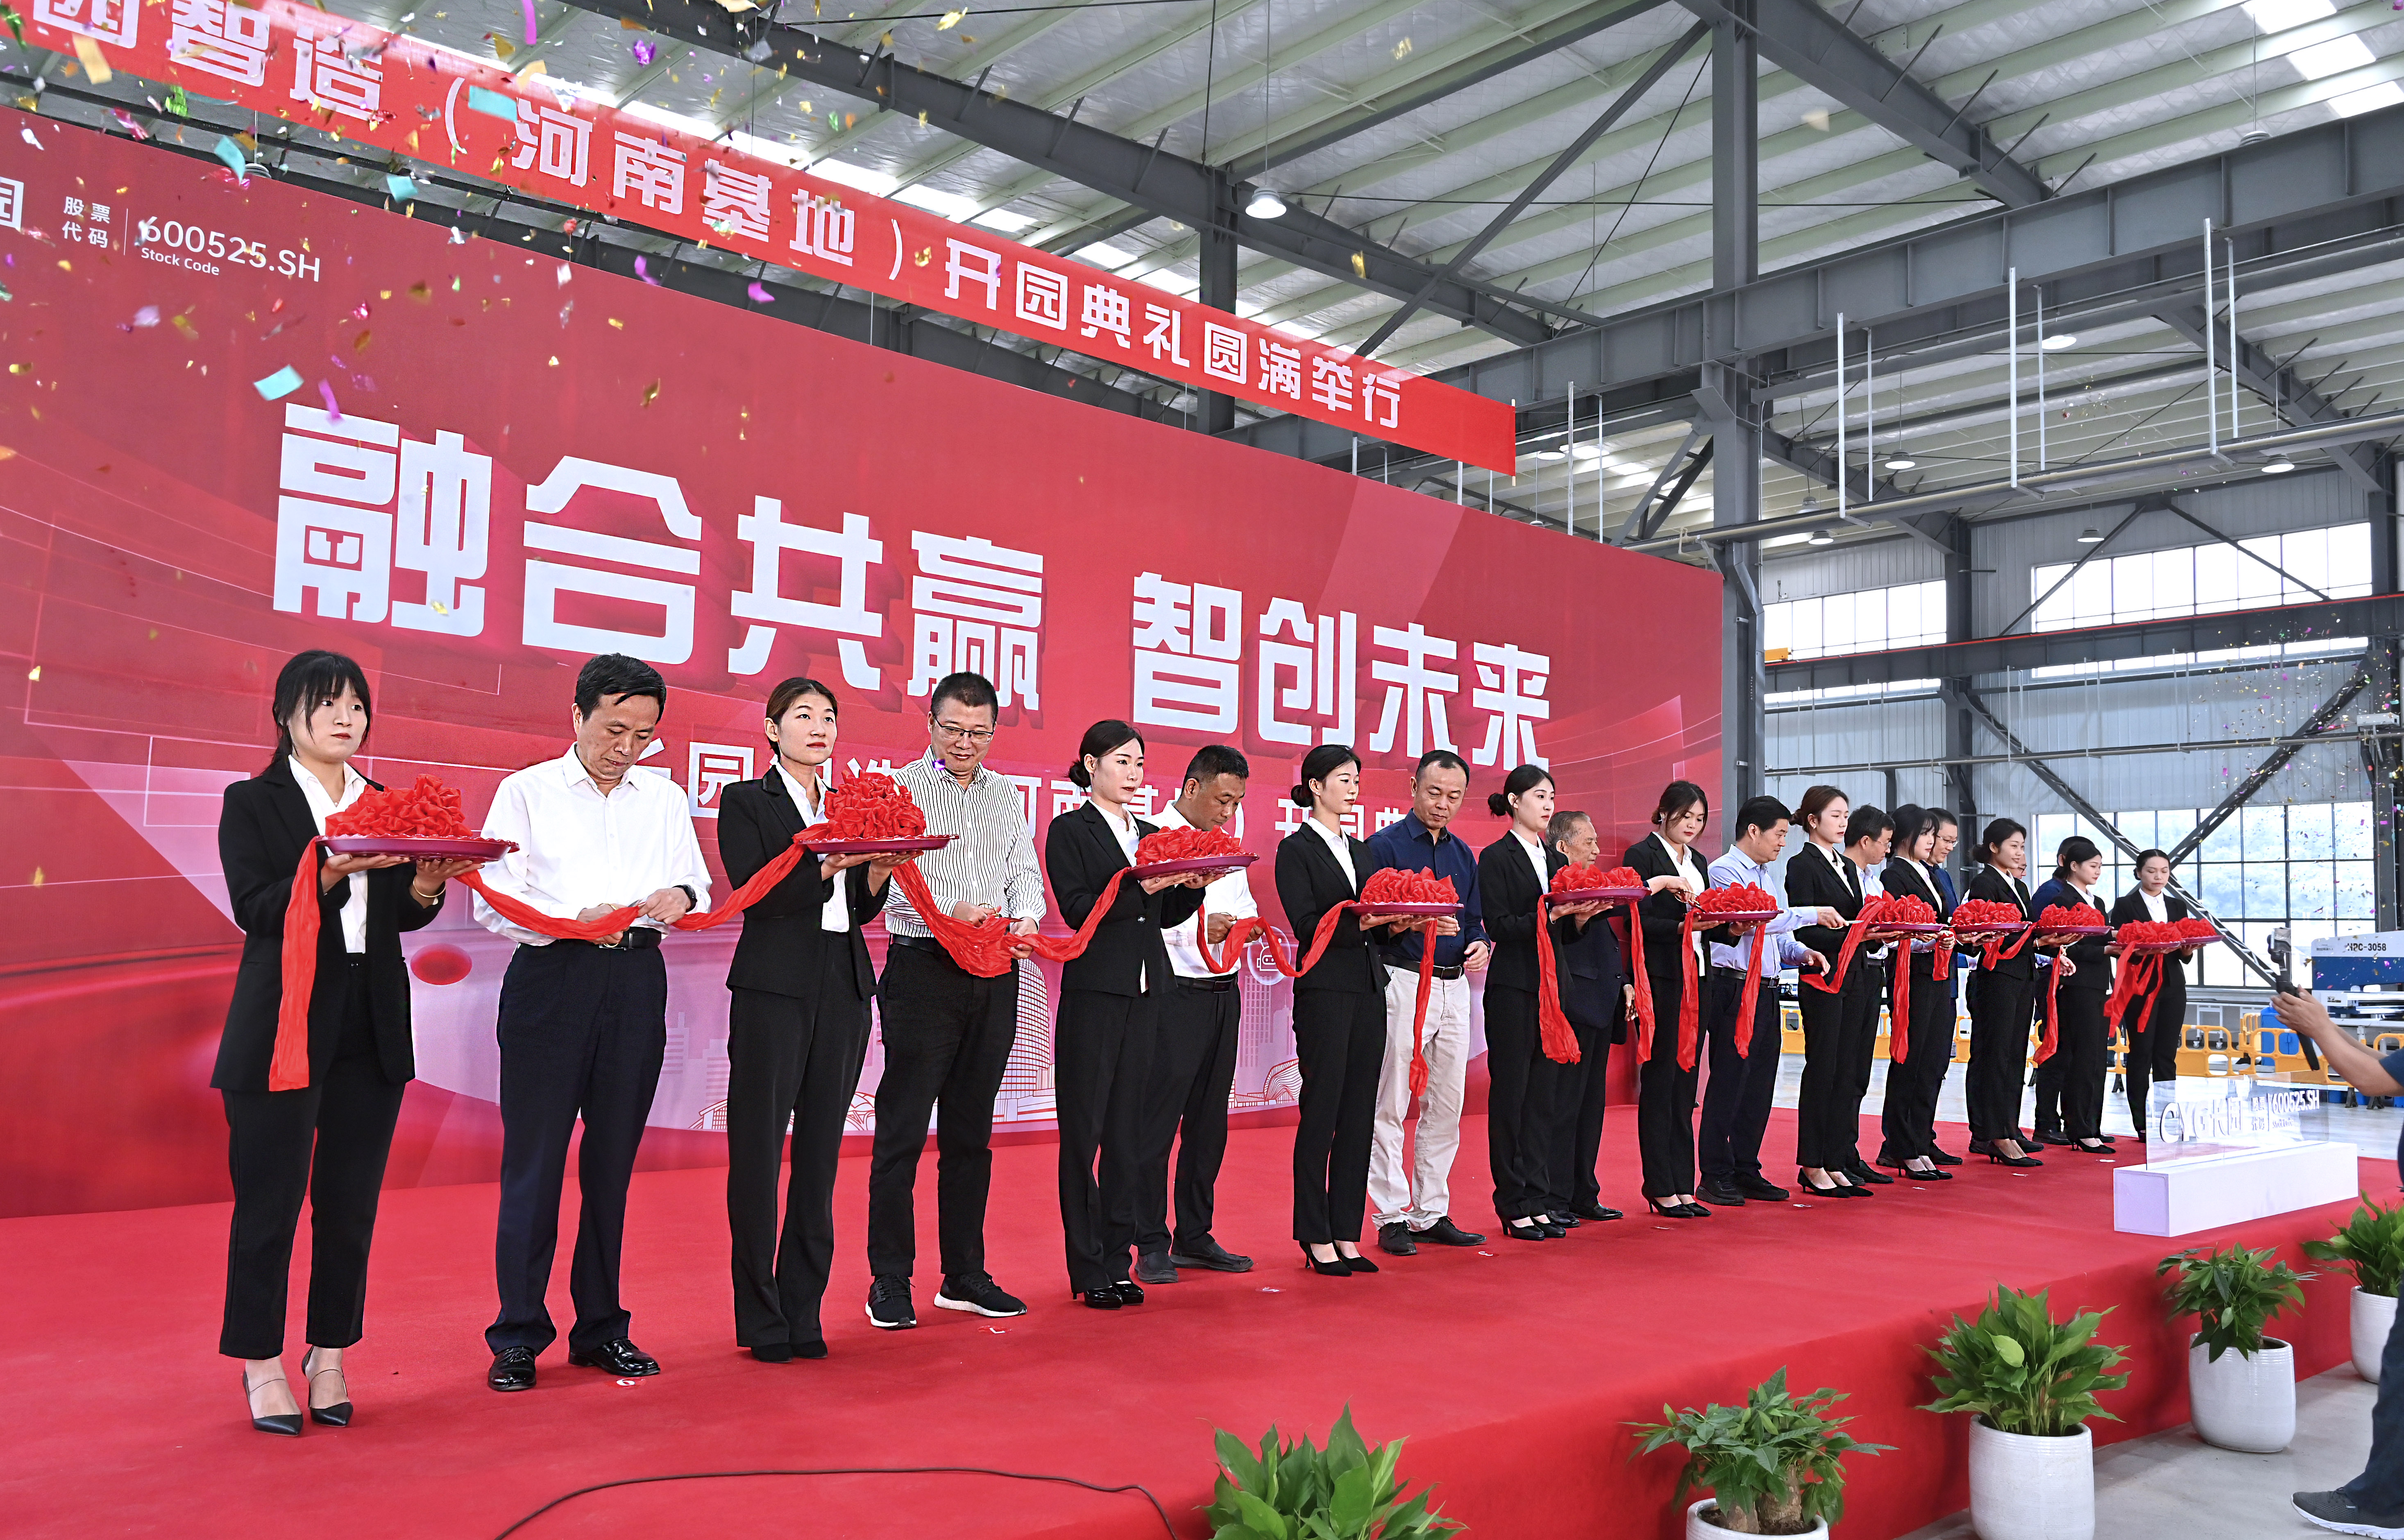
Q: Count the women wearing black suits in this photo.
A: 11